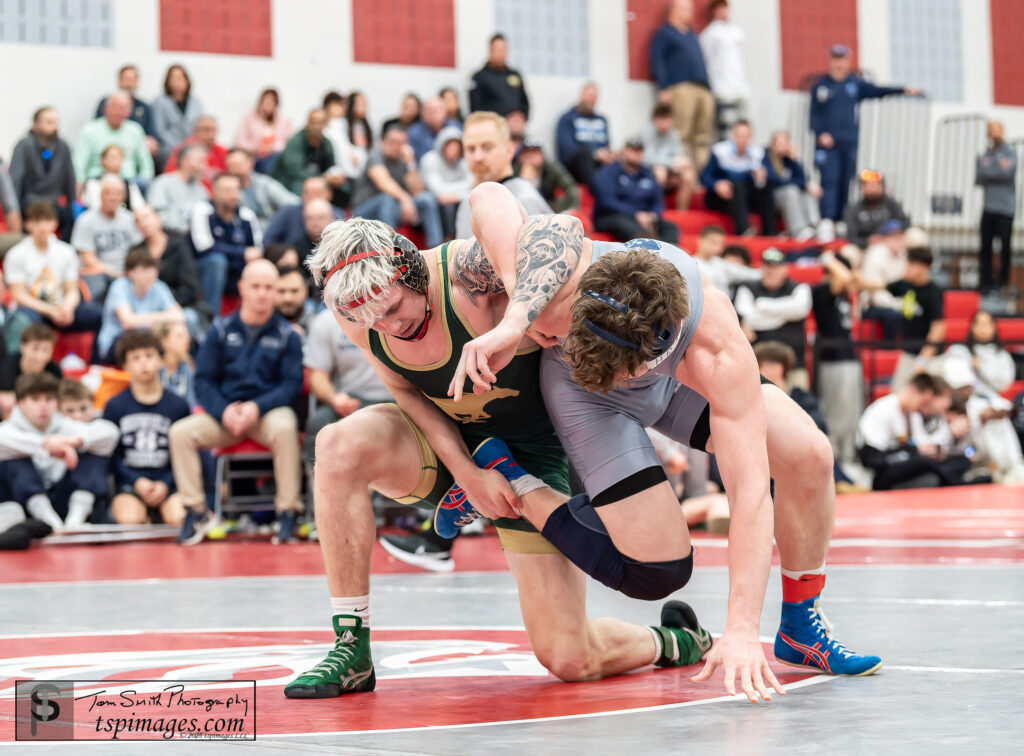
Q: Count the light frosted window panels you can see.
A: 3